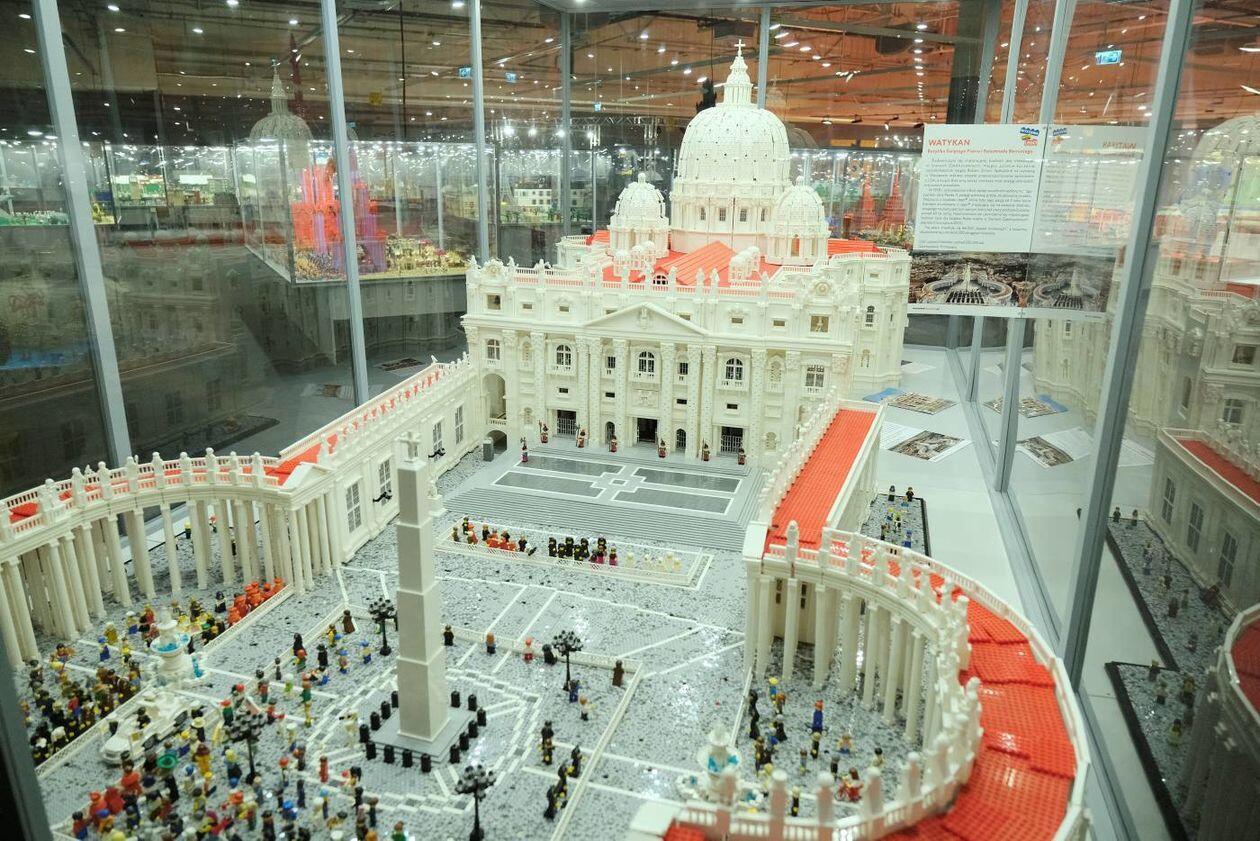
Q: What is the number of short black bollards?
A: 14